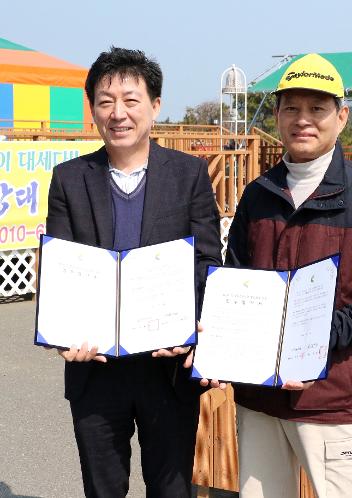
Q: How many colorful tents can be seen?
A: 2